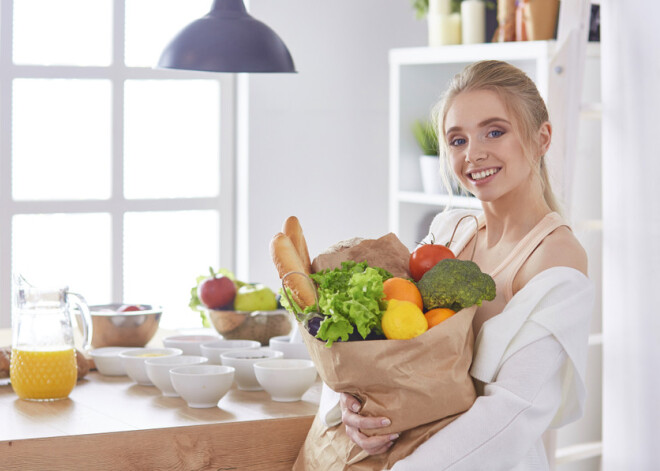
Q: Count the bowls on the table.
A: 11